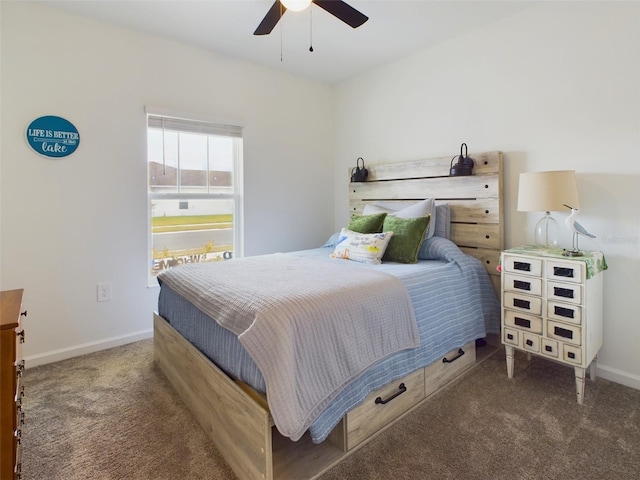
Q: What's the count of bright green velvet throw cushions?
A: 2